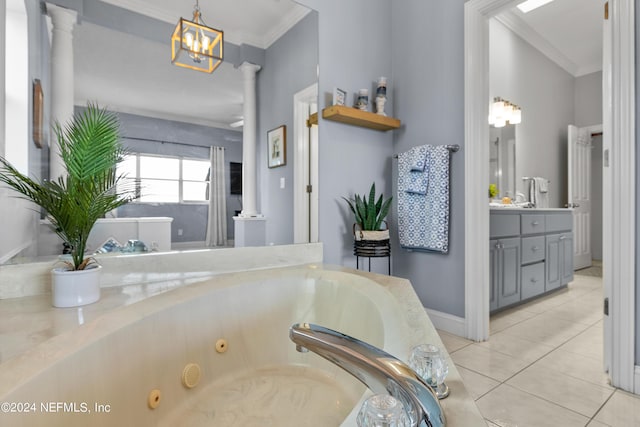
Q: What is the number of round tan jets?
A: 3